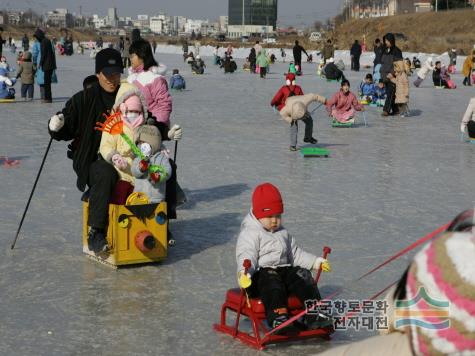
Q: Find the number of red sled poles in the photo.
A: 2